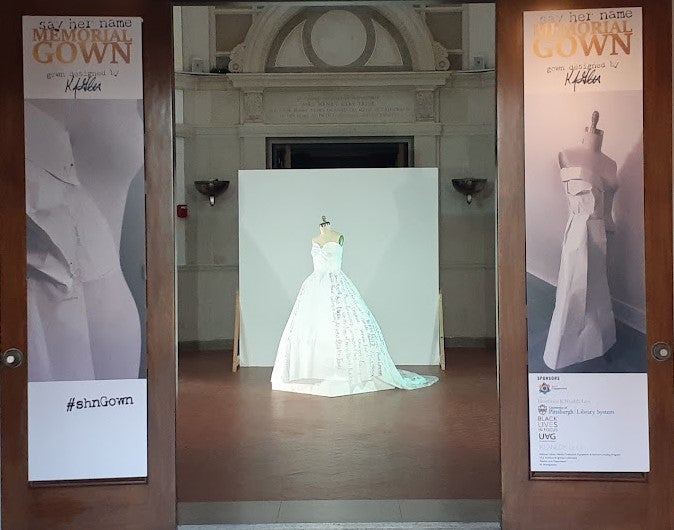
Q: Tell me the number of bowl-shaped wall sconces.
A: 2